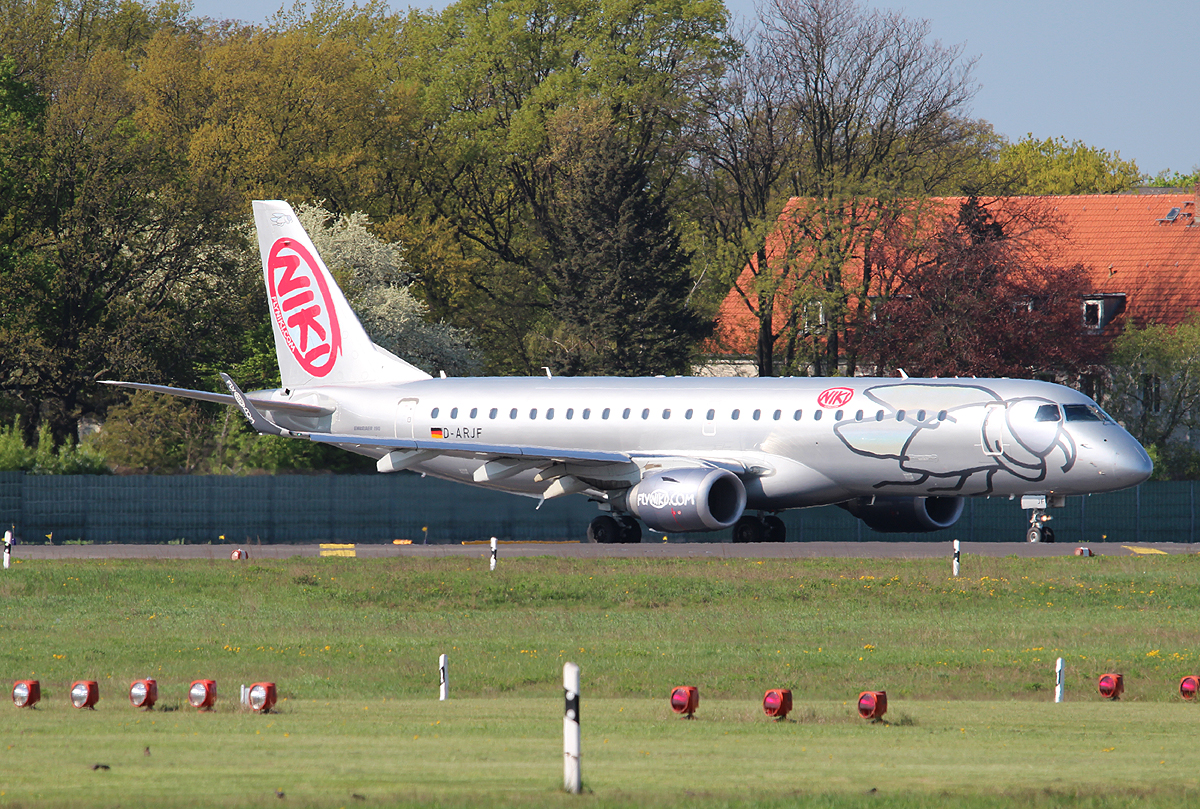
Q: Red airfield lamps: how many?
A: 10